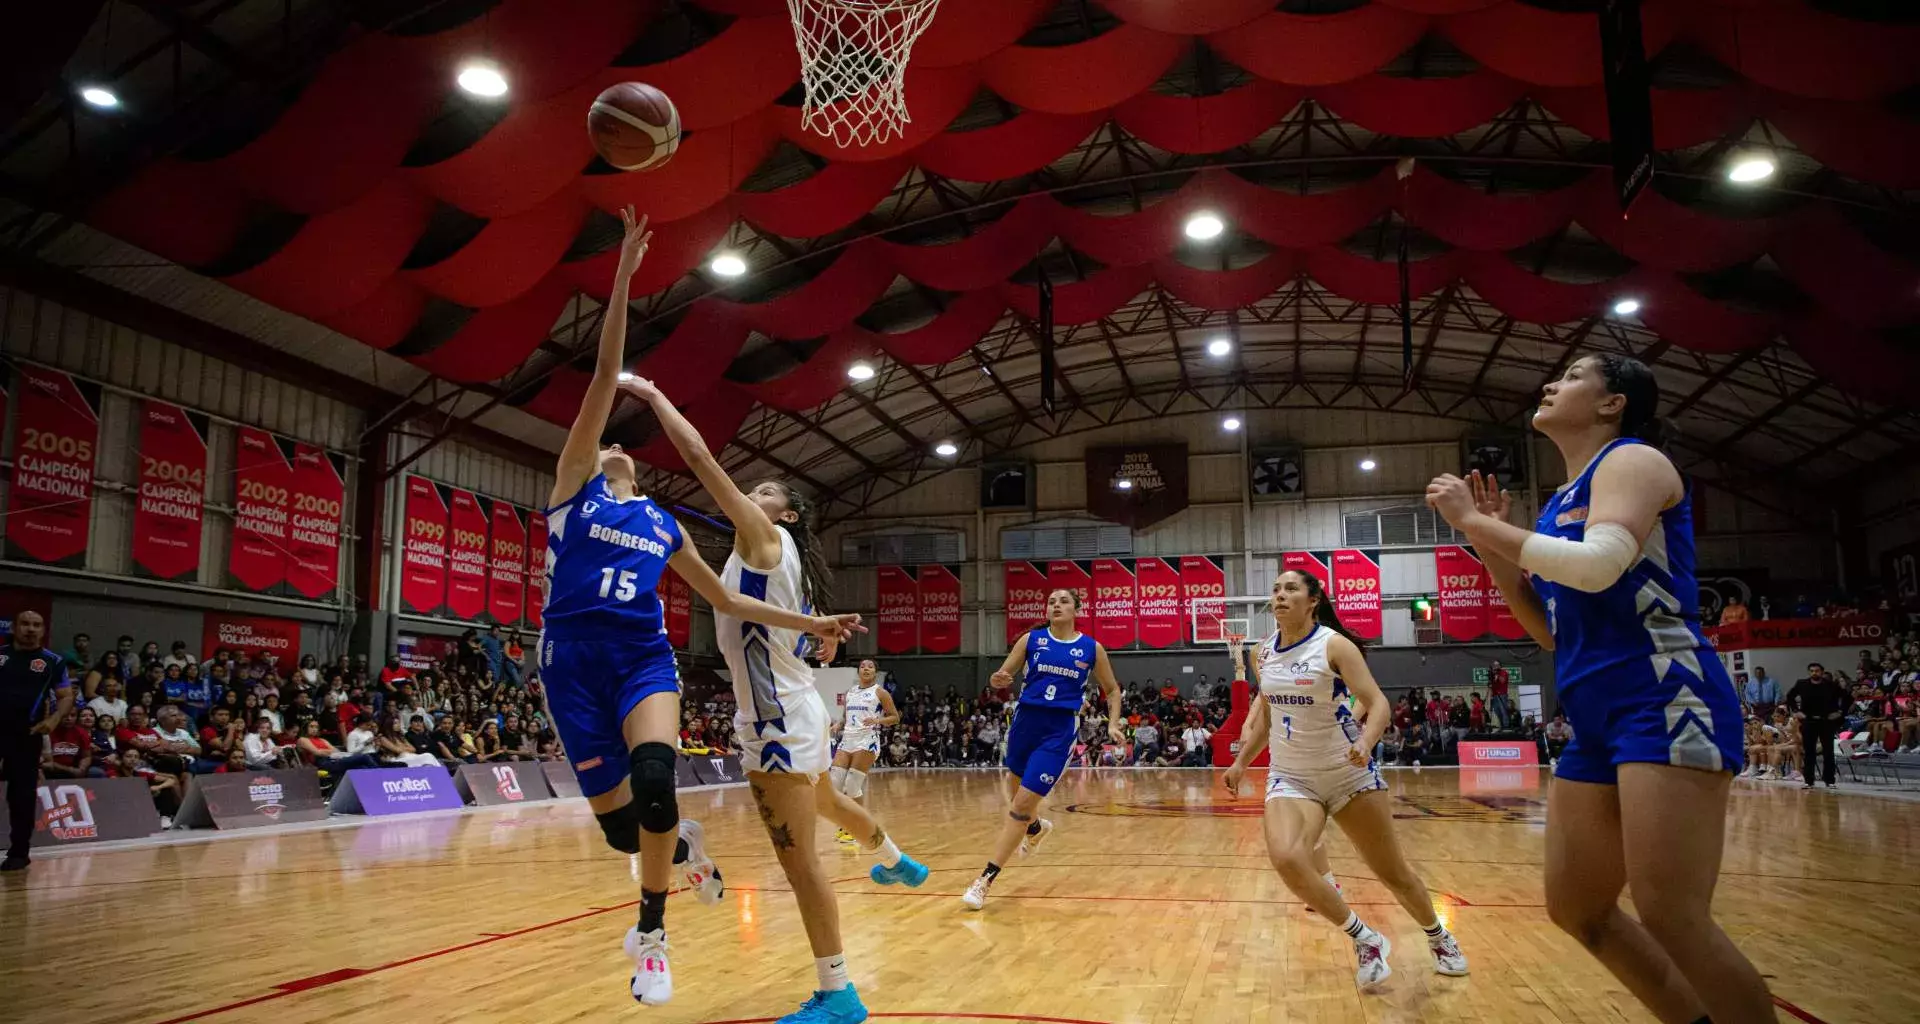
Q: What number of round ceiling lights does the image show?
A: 13